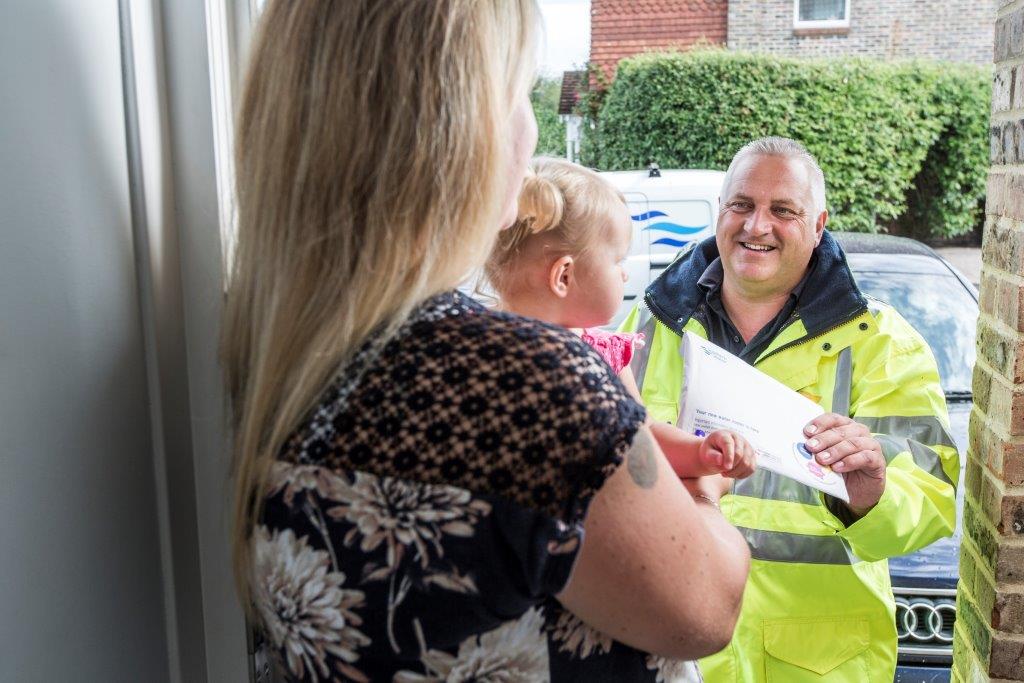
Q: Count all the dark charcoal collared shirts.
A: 1